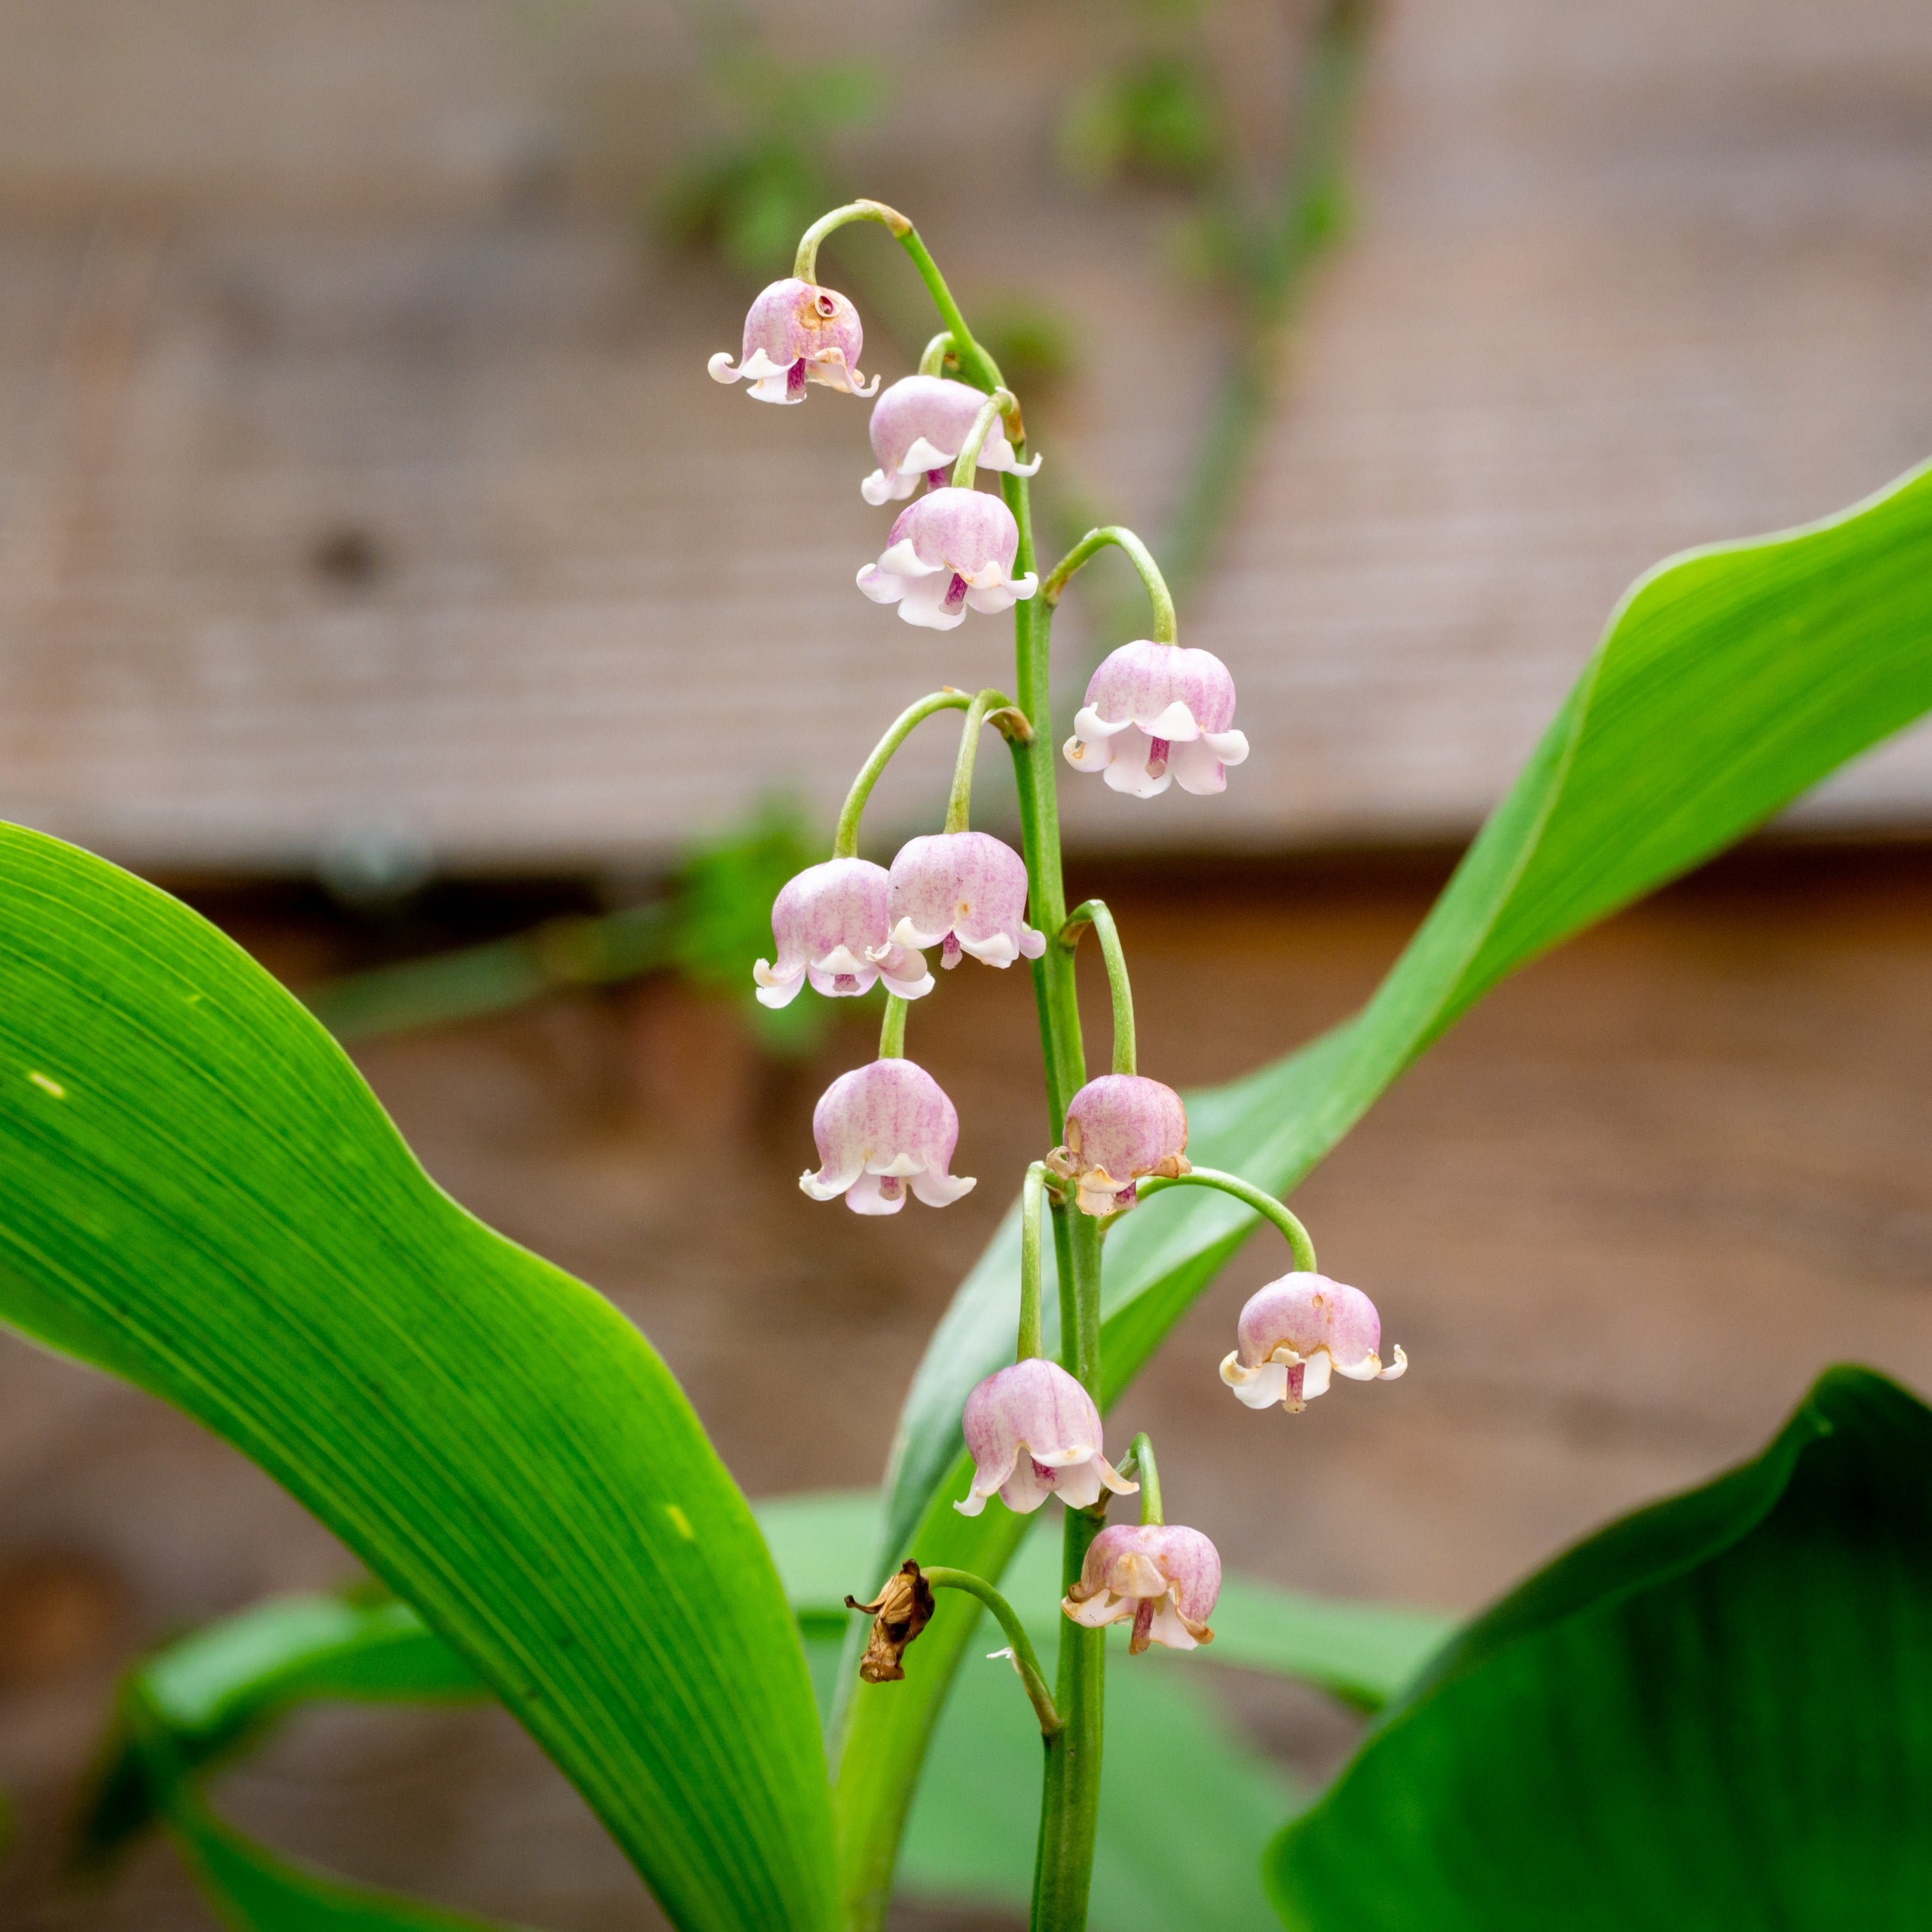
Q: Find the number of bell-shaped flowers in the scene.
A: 11